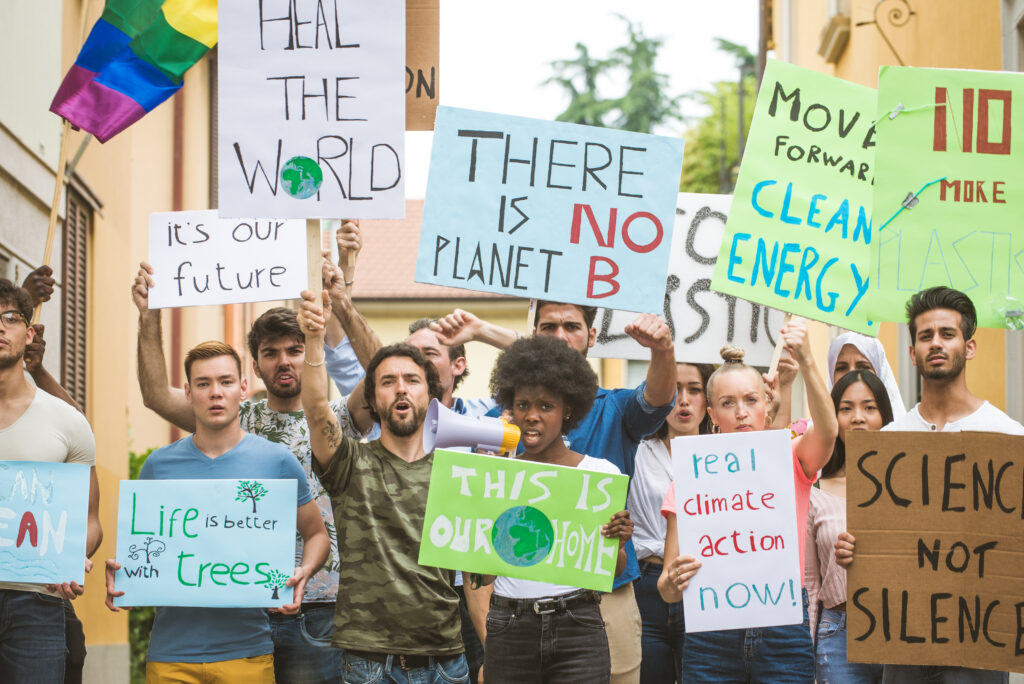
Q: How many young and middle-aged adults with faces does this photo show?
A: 12